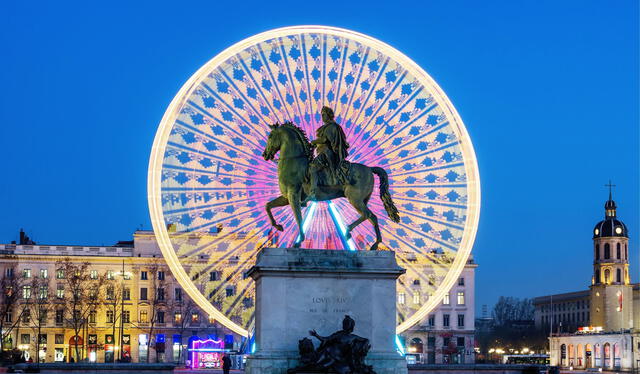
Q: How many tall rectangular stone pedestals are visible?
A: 1